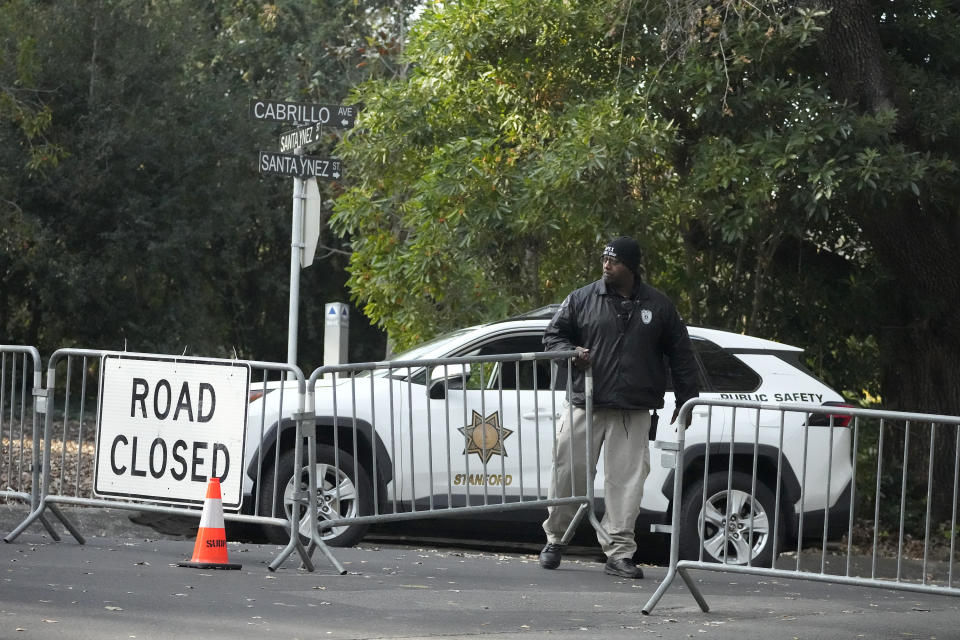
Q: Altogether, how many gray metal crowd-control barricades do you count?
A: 4